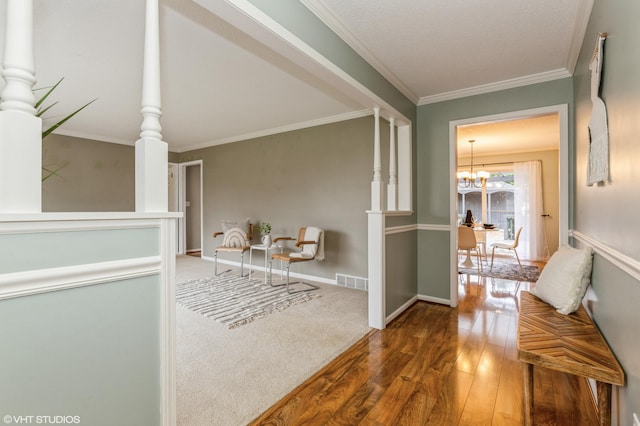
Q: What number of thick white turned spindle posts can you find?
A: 4